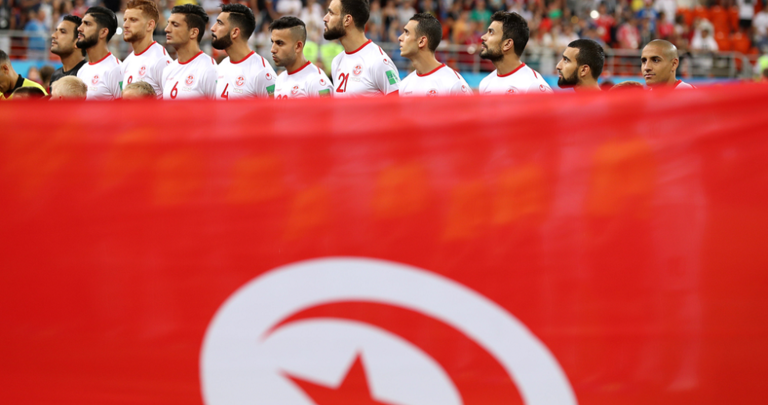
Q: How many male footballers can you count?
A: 11